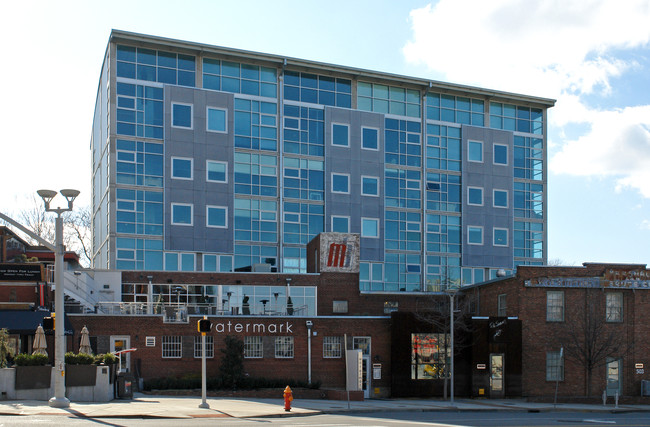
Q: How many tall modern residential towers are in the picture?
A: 1